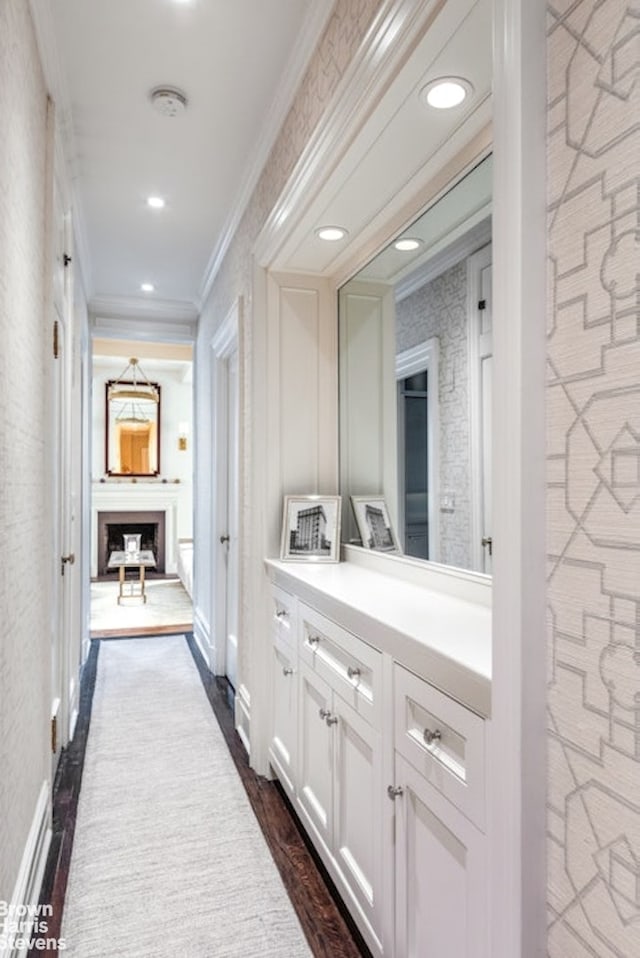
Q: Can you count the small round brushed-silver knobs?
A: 8